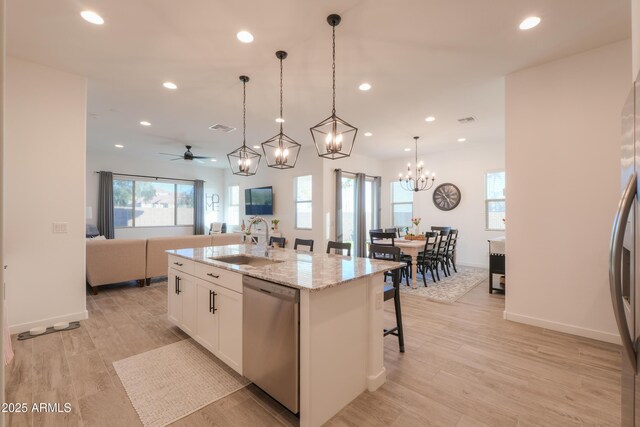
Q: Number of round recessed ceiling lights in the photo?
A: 14